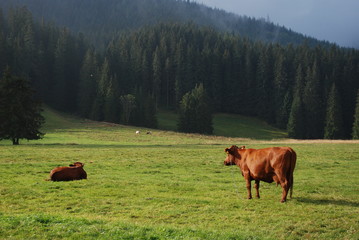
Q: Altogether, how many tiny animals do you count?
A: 2